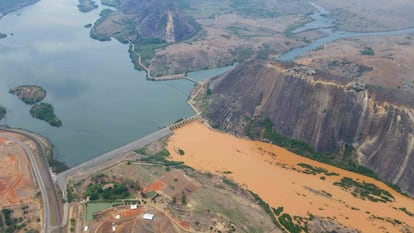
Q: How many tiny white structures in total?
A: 5